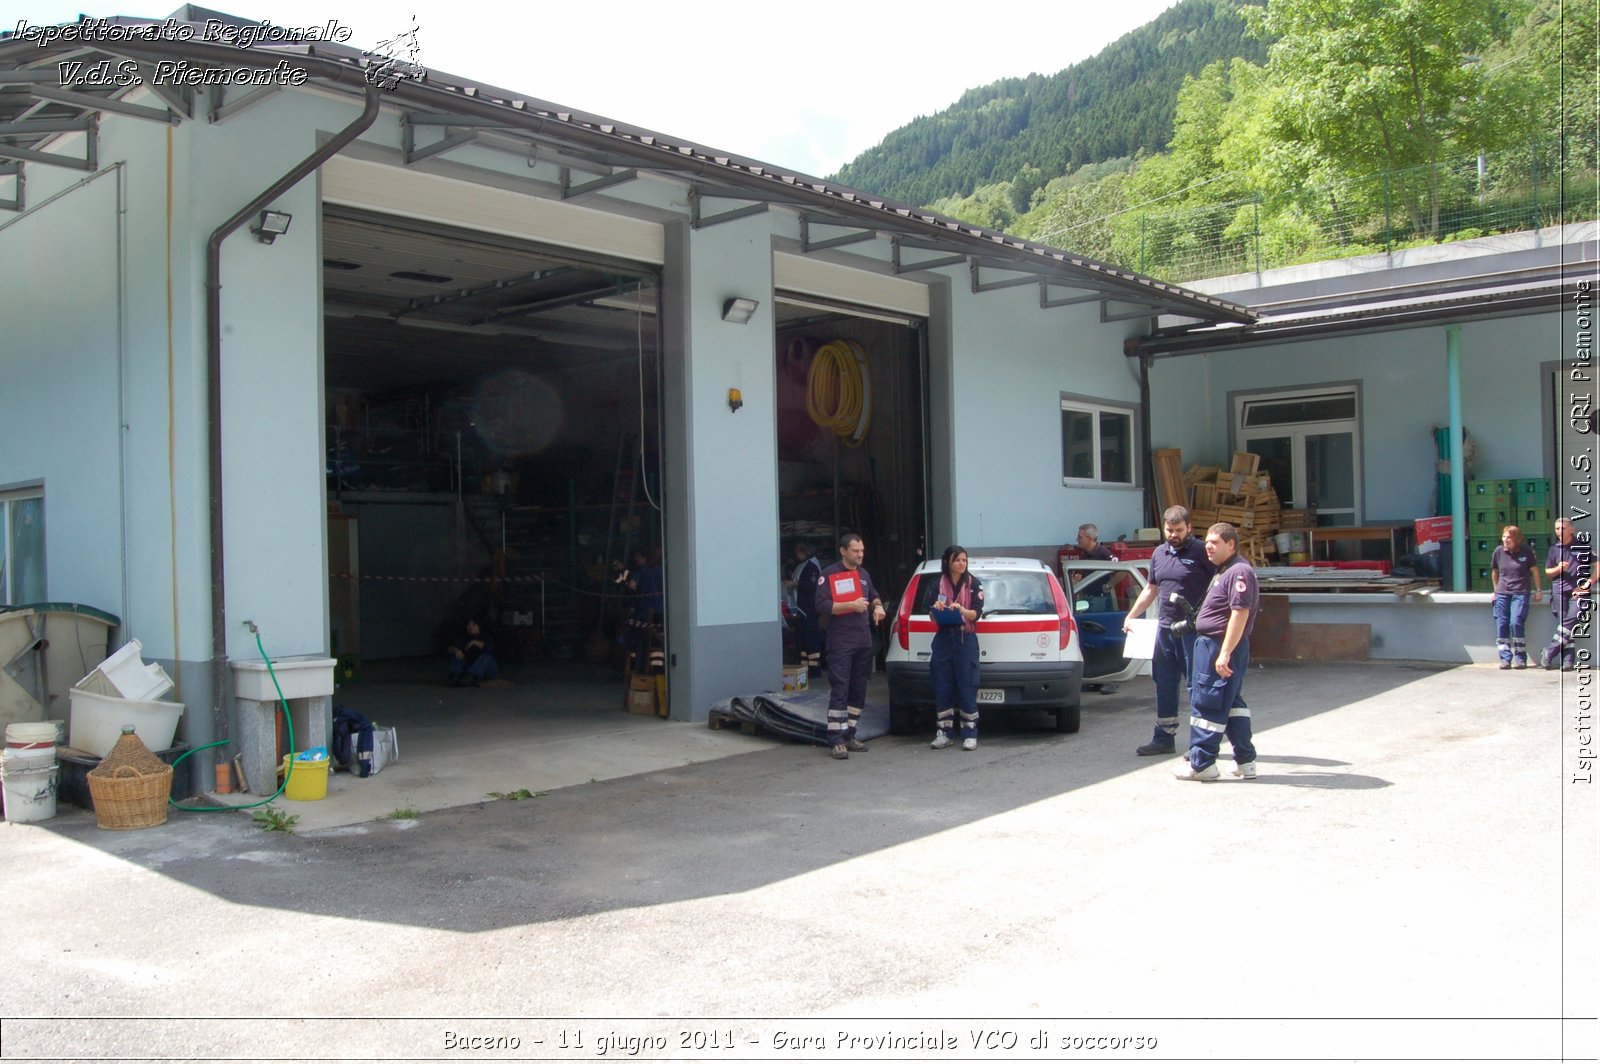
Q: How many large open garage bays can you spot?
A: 2